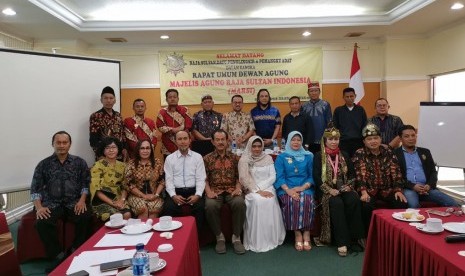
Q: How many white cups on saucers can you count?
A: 4